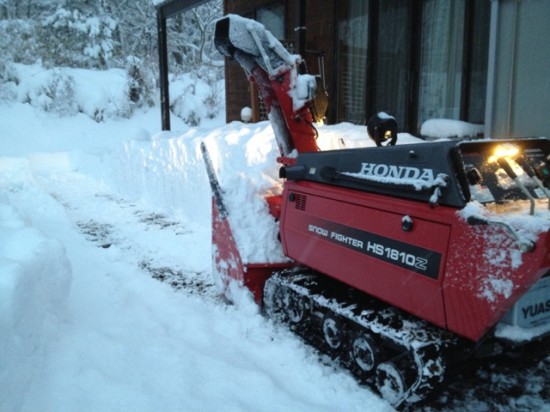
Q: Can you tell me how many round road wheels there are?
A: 4